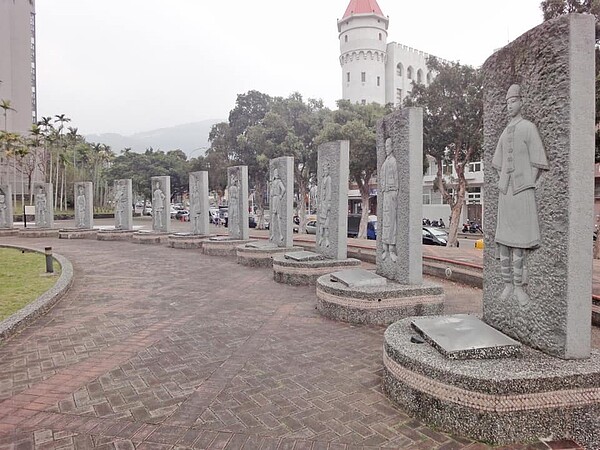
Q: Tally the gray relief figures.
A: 11